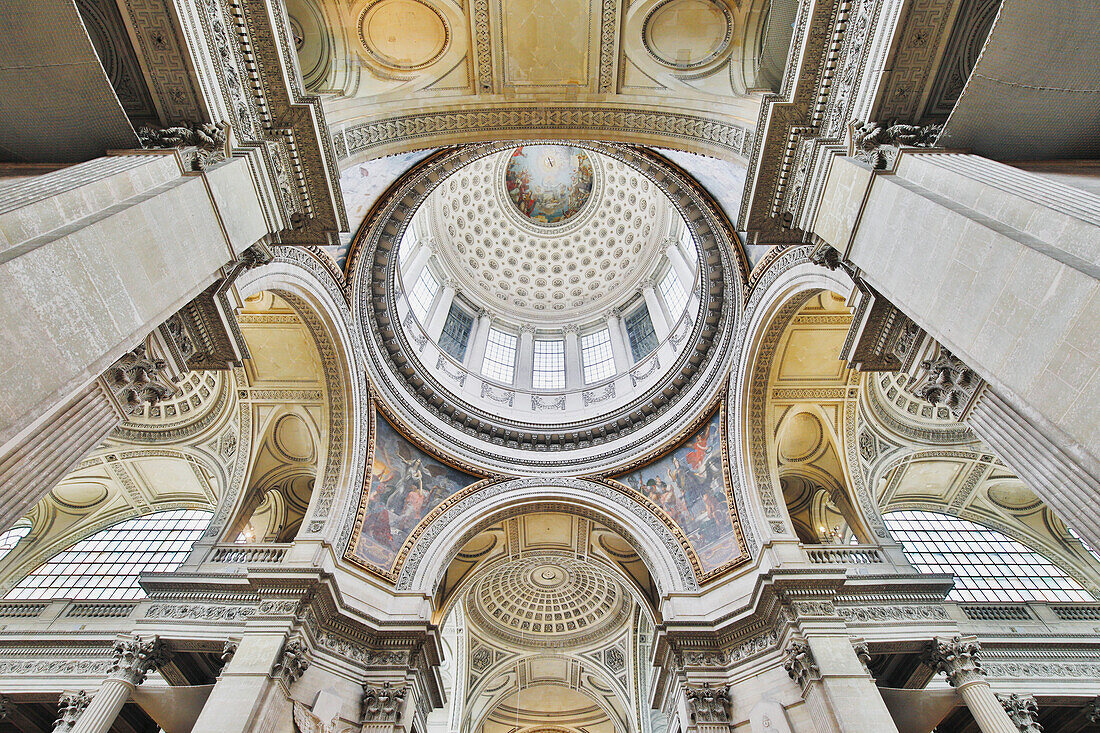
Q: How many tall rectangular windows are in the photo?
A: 9